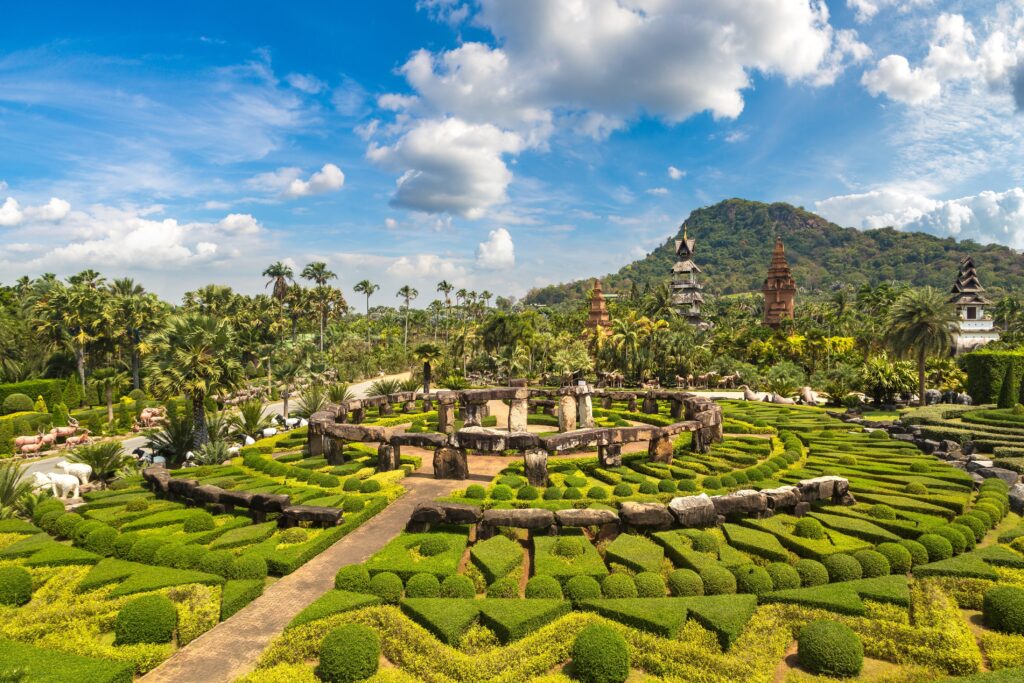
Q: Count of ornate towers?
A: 4